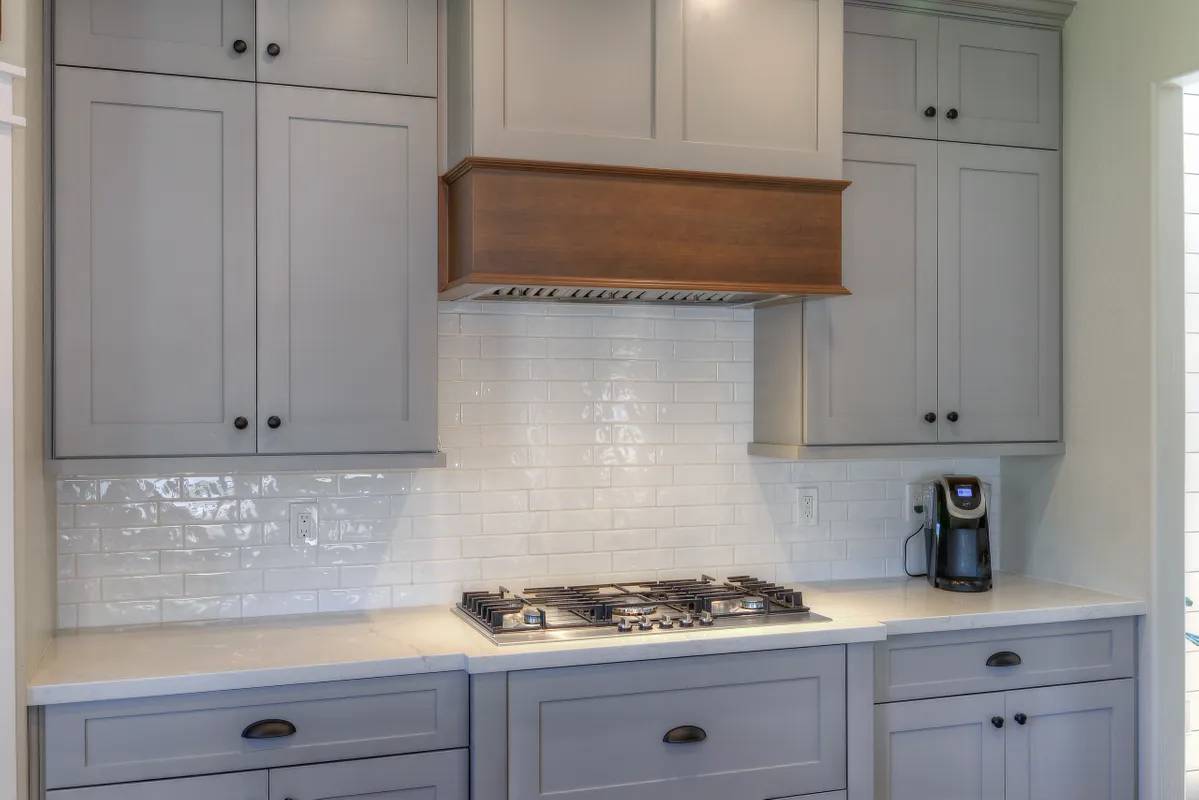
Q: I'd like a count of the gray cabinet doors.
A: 12